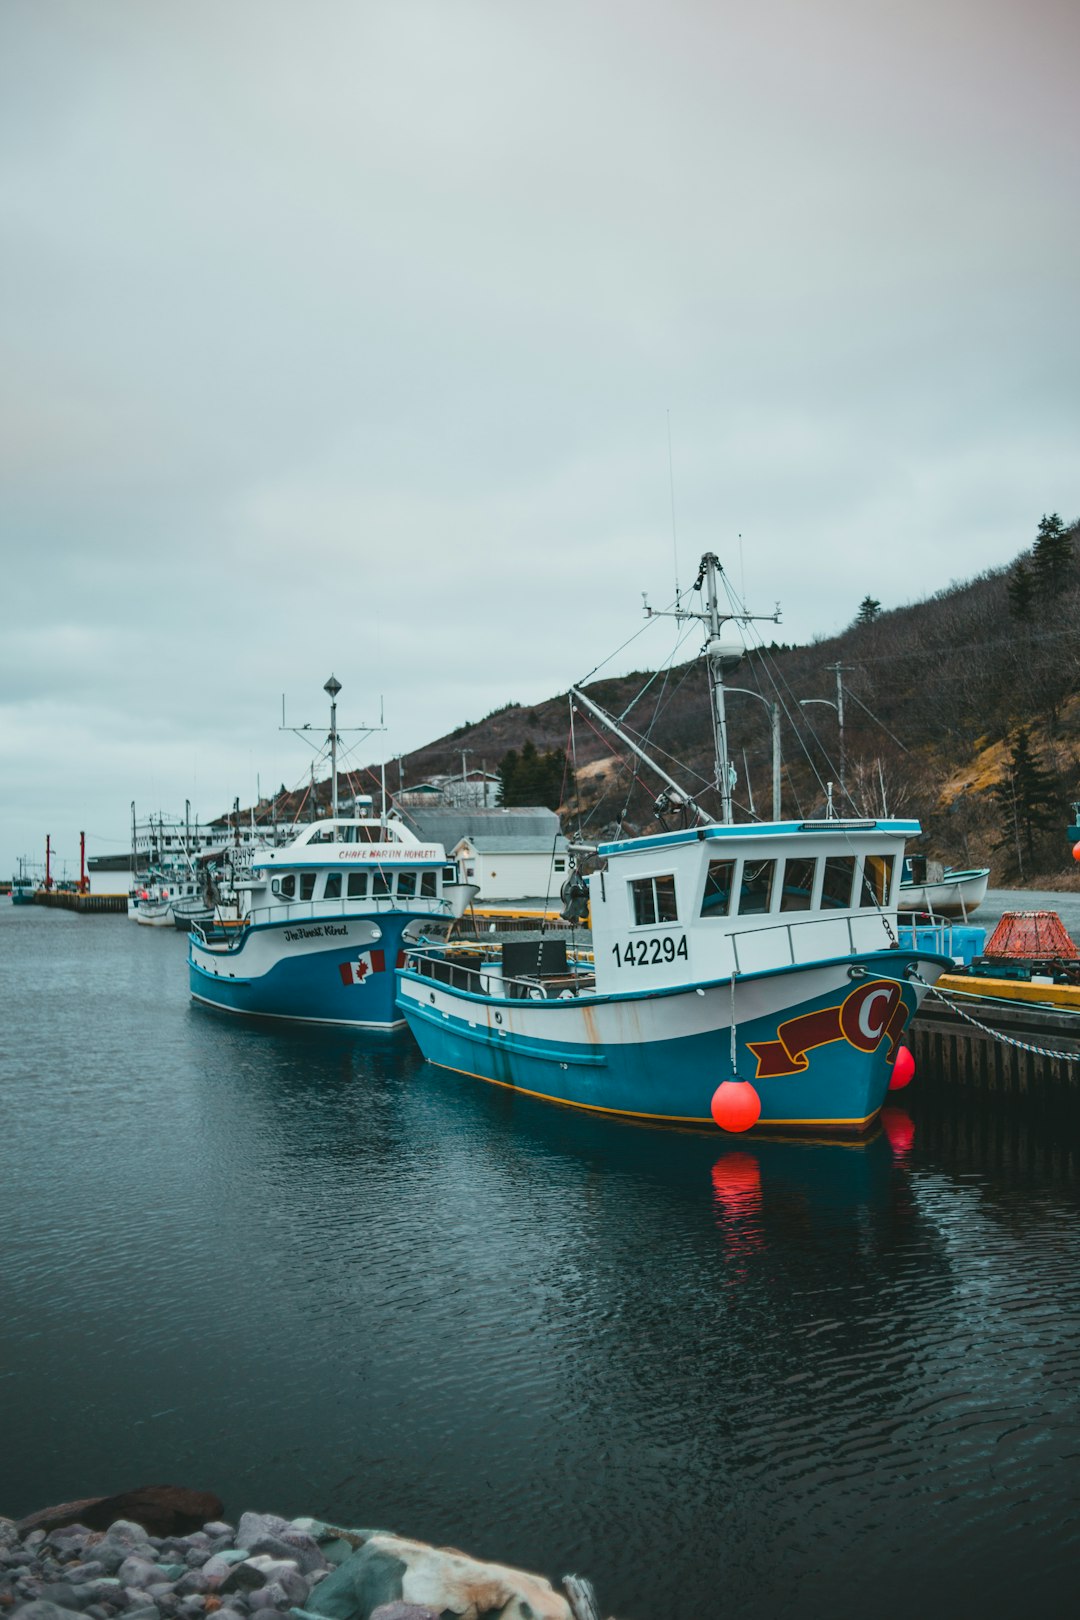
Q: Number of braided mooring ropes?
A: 1